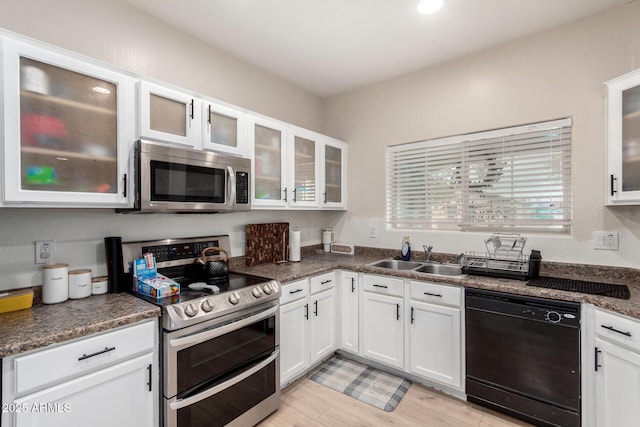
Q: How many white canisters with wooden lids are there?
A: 3